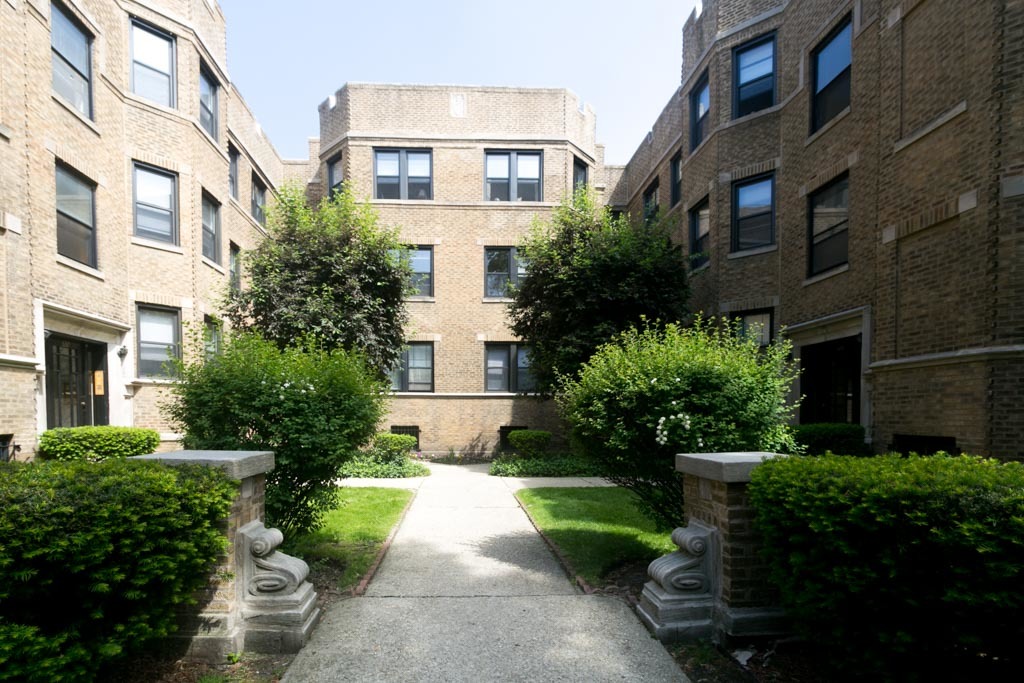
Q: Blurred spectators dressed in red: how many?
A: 0